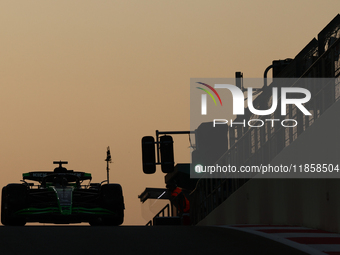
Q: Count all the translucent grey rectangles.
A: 1